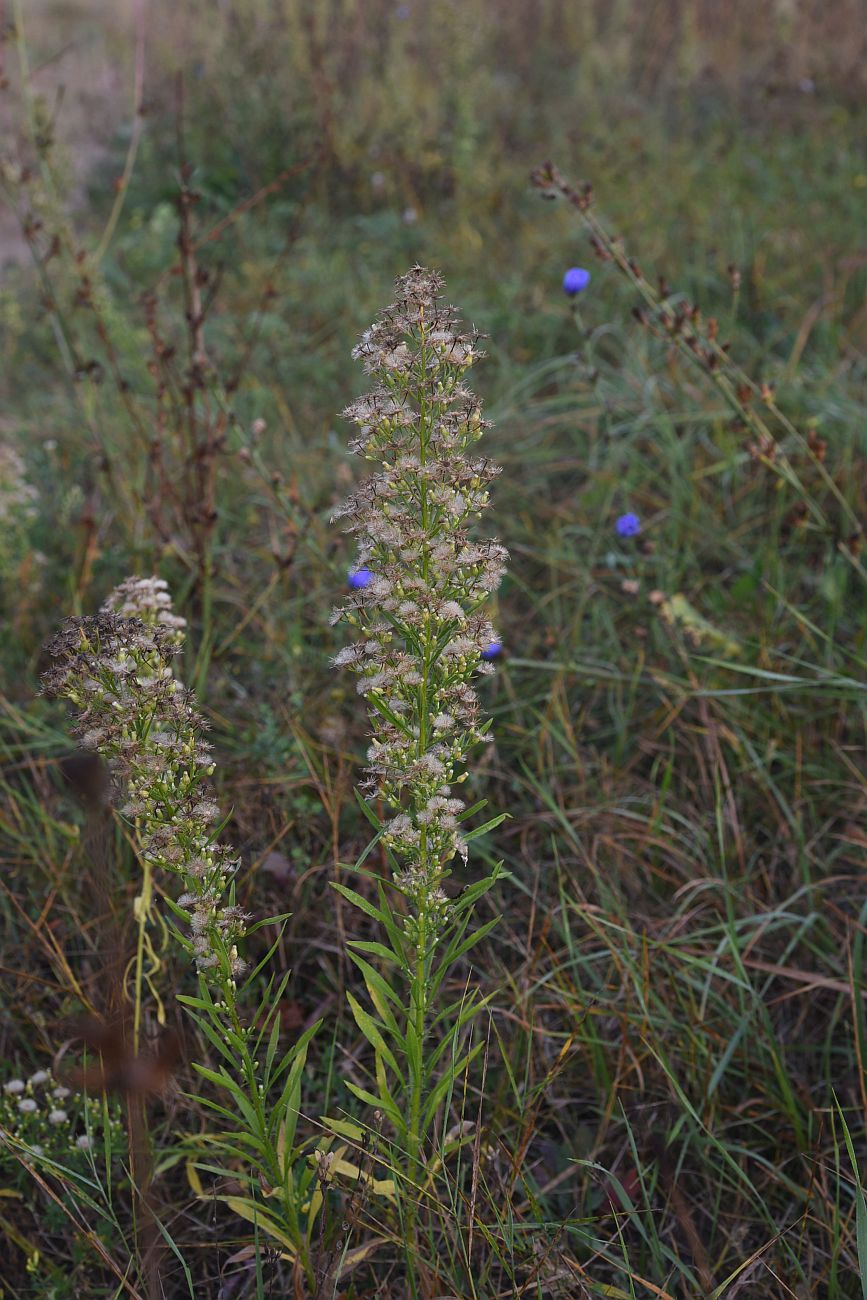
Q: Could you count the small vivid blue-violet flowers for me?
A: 4